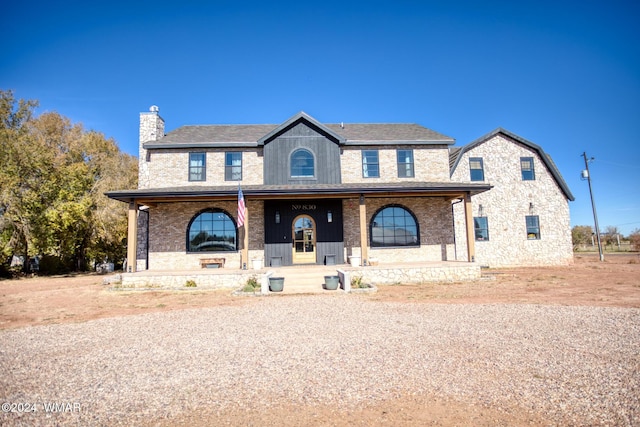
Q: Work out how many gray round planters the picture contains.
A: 2